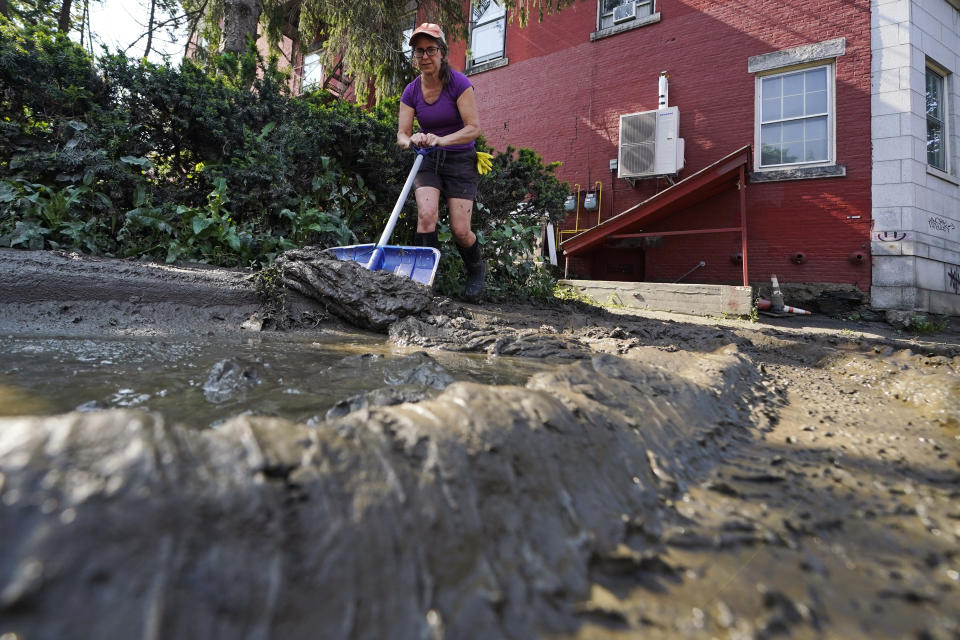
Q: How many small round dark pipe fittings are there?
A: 3